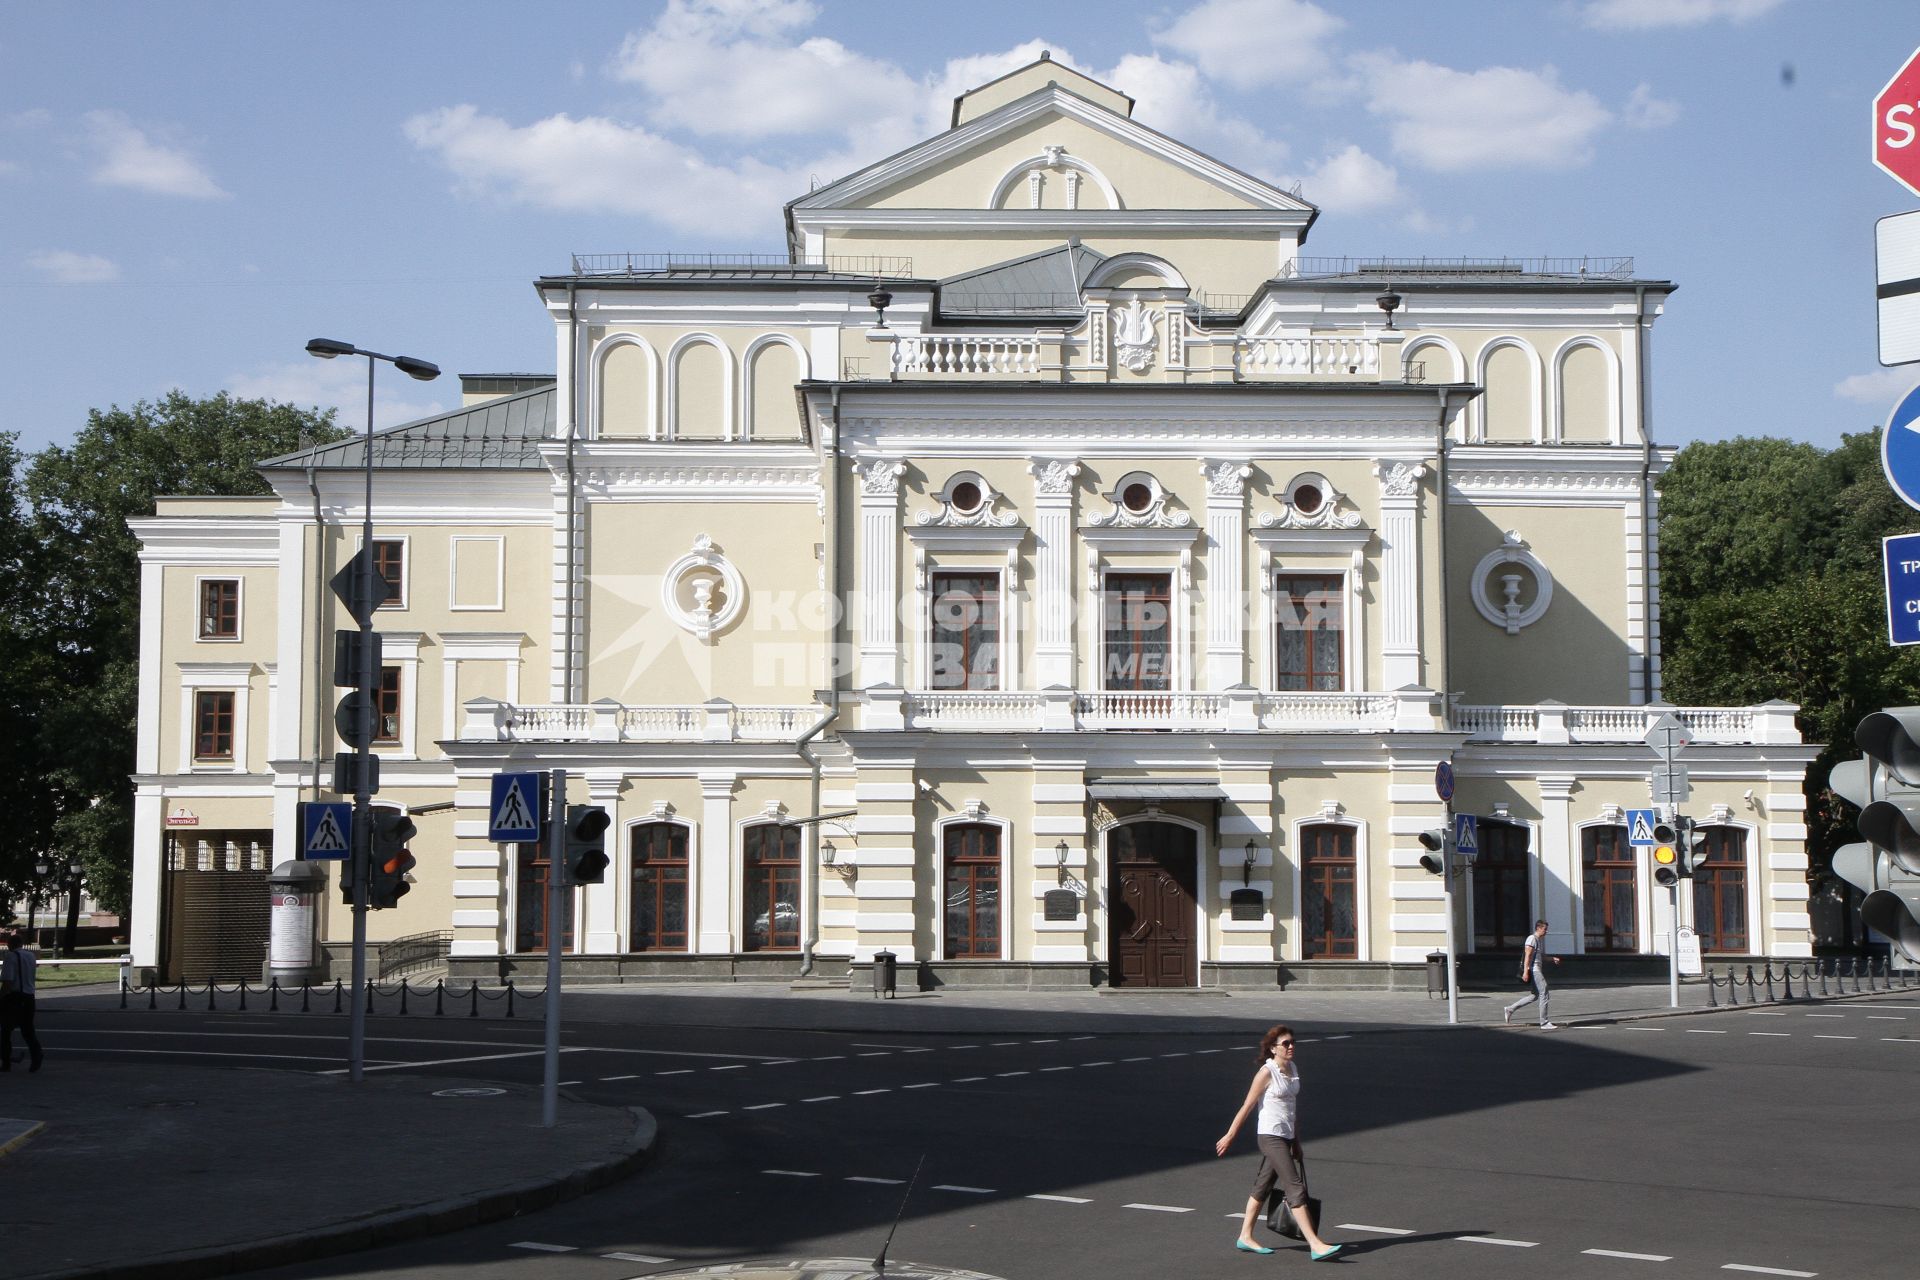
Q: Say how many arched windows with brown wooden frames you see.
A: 8